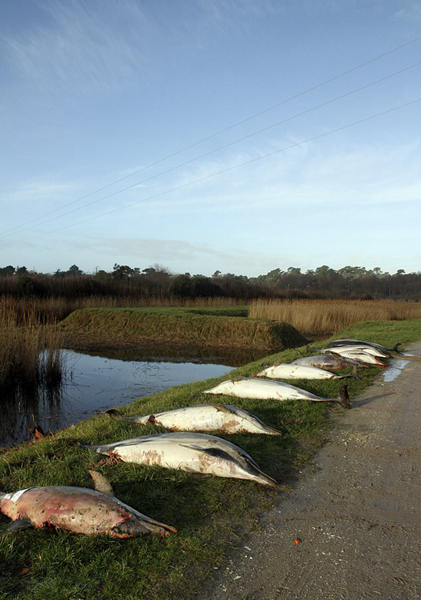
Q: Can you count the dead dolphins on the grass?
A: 9